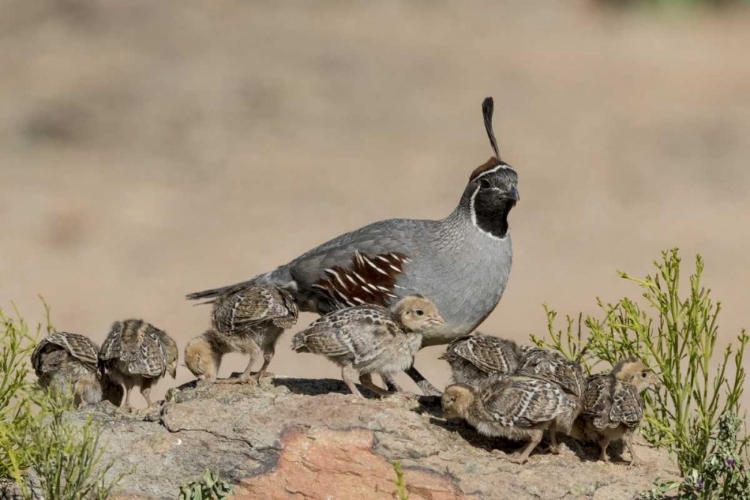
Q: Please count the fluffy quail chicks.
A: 8